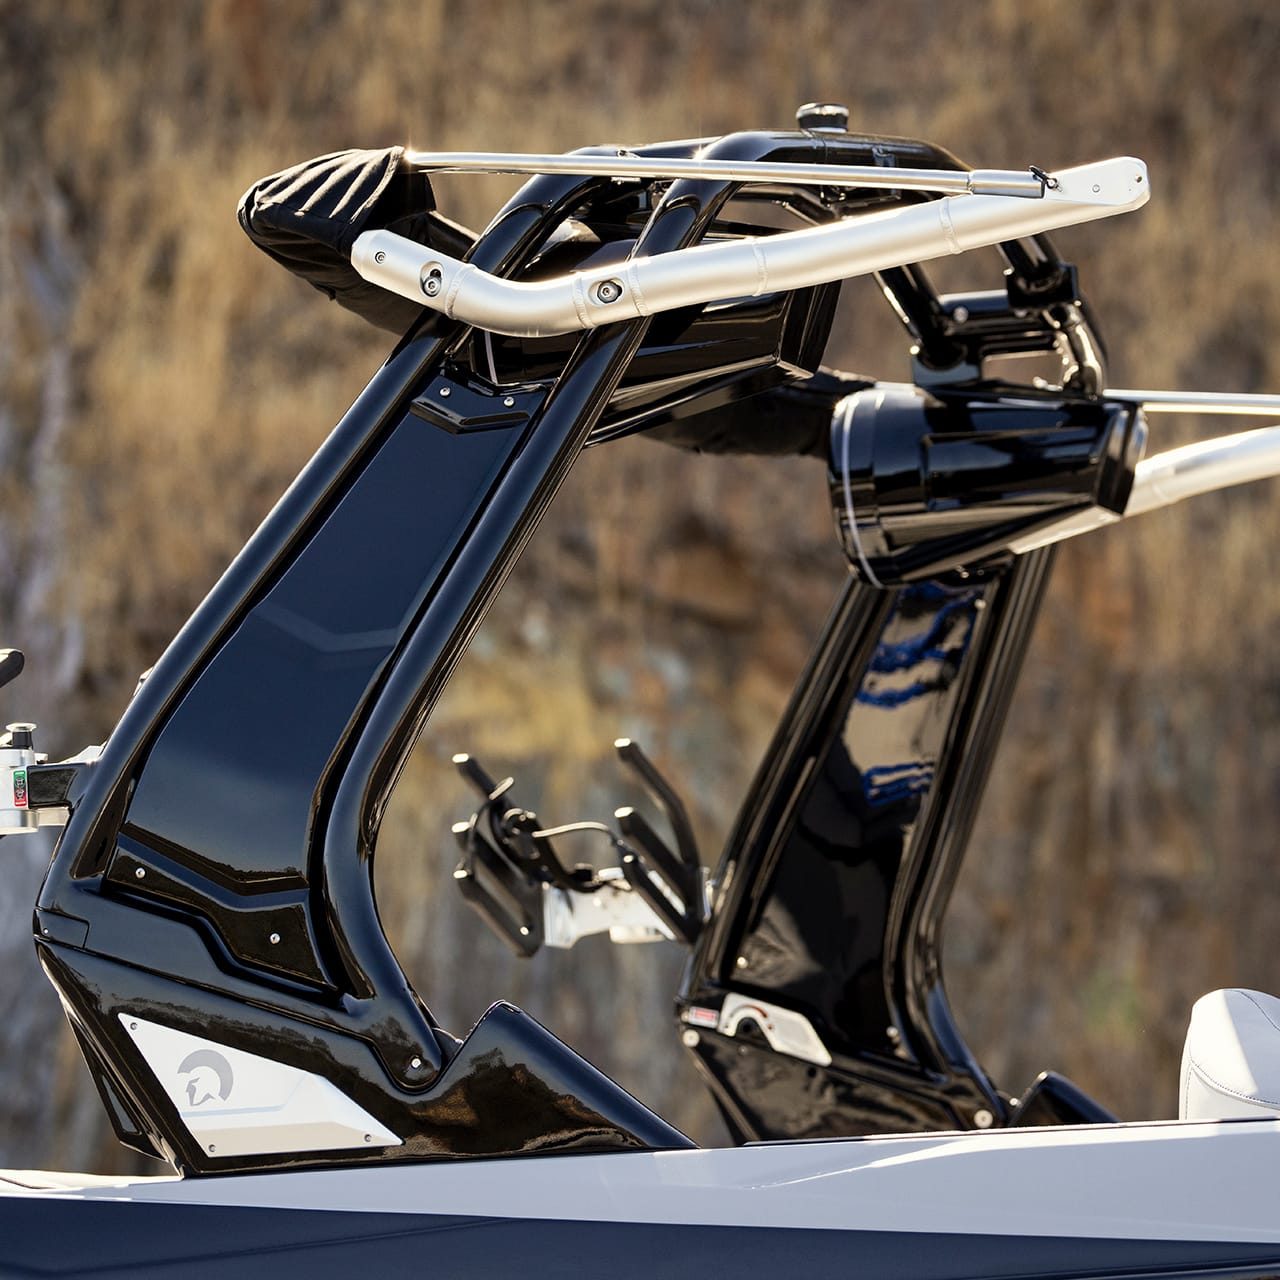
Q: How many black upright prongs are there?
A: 6